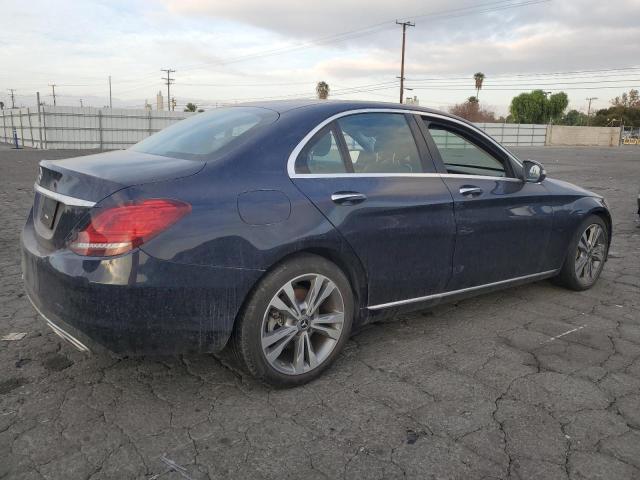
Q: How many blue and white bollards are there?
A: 1